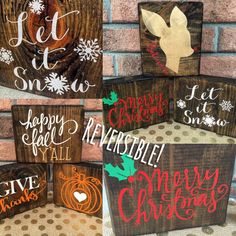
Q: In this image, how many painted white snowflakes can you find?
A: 7